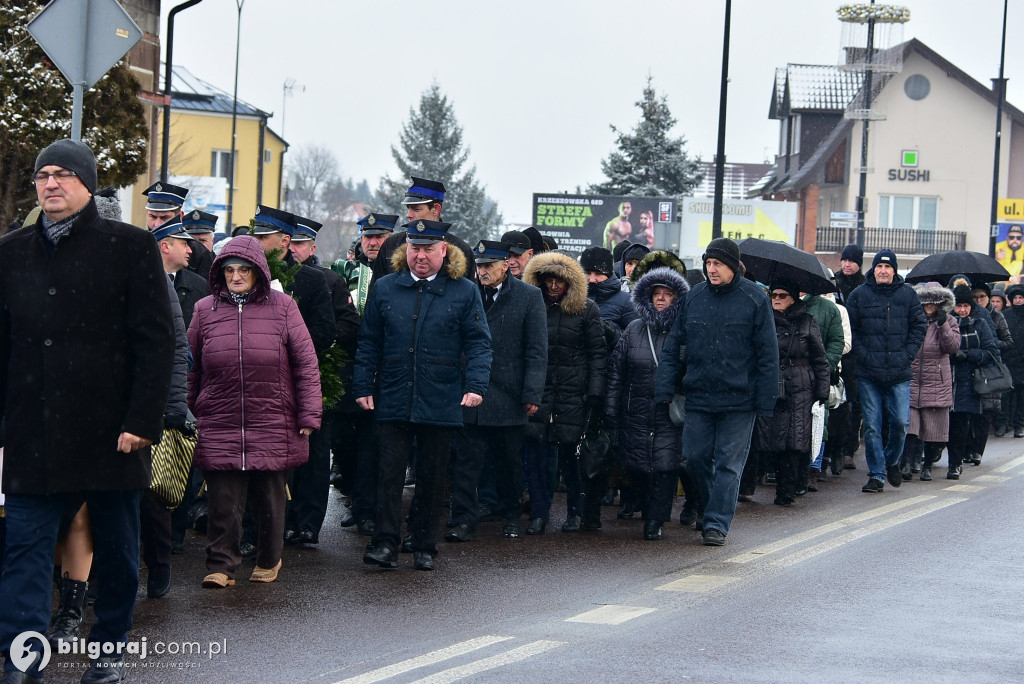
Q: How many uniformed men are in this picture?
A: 9